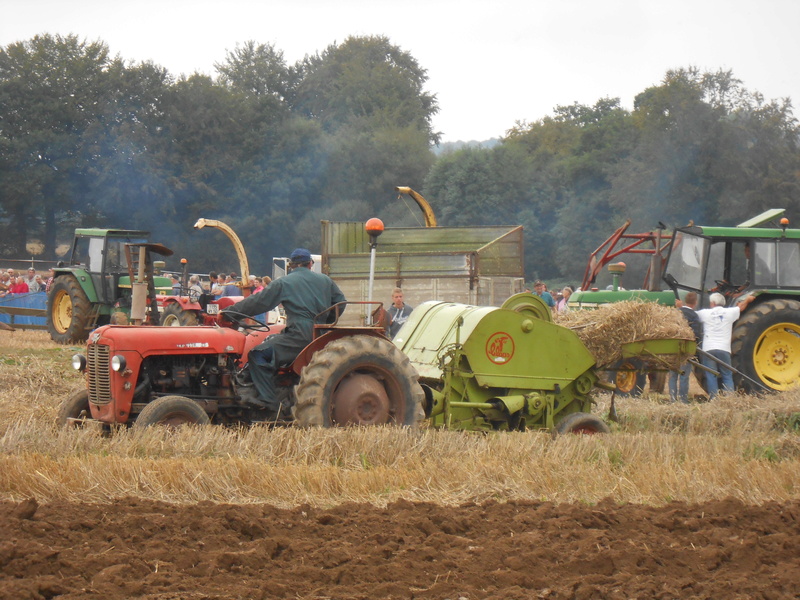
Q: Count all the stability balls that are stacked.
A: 0